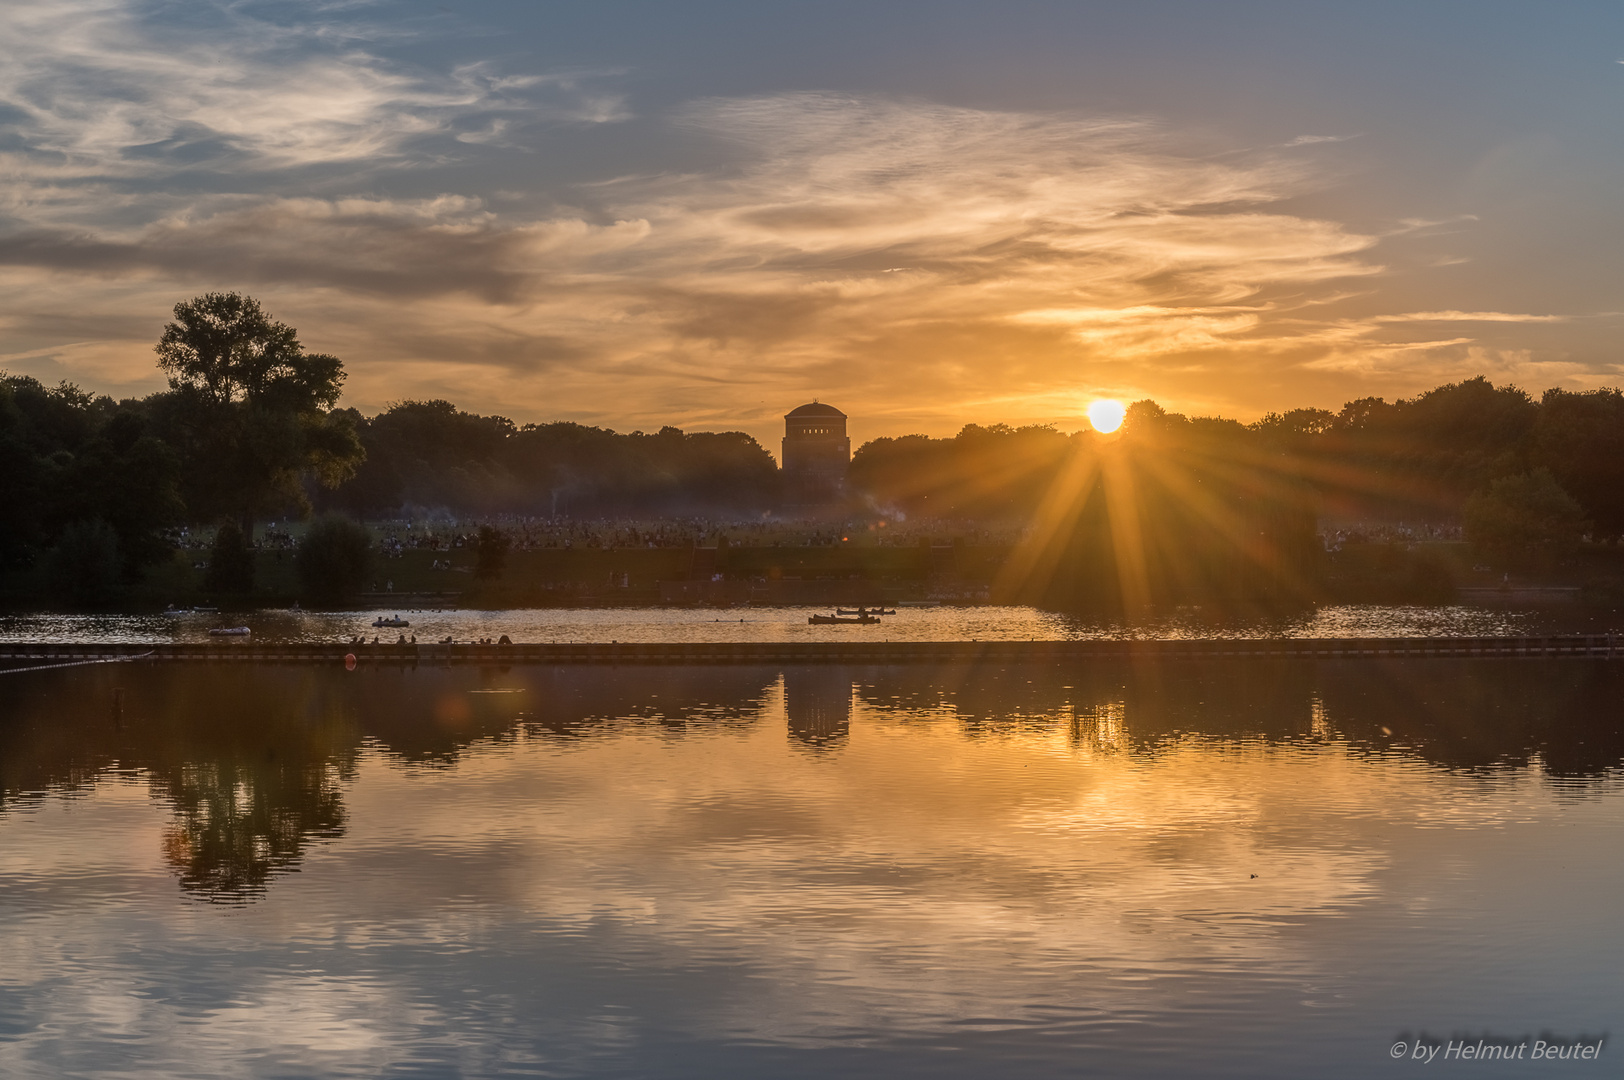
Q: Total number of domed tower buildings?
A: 1